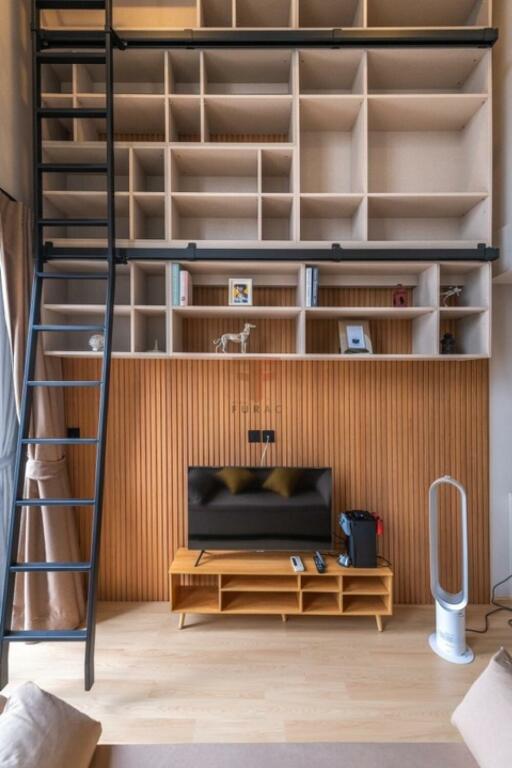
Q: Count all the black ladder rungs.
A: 12